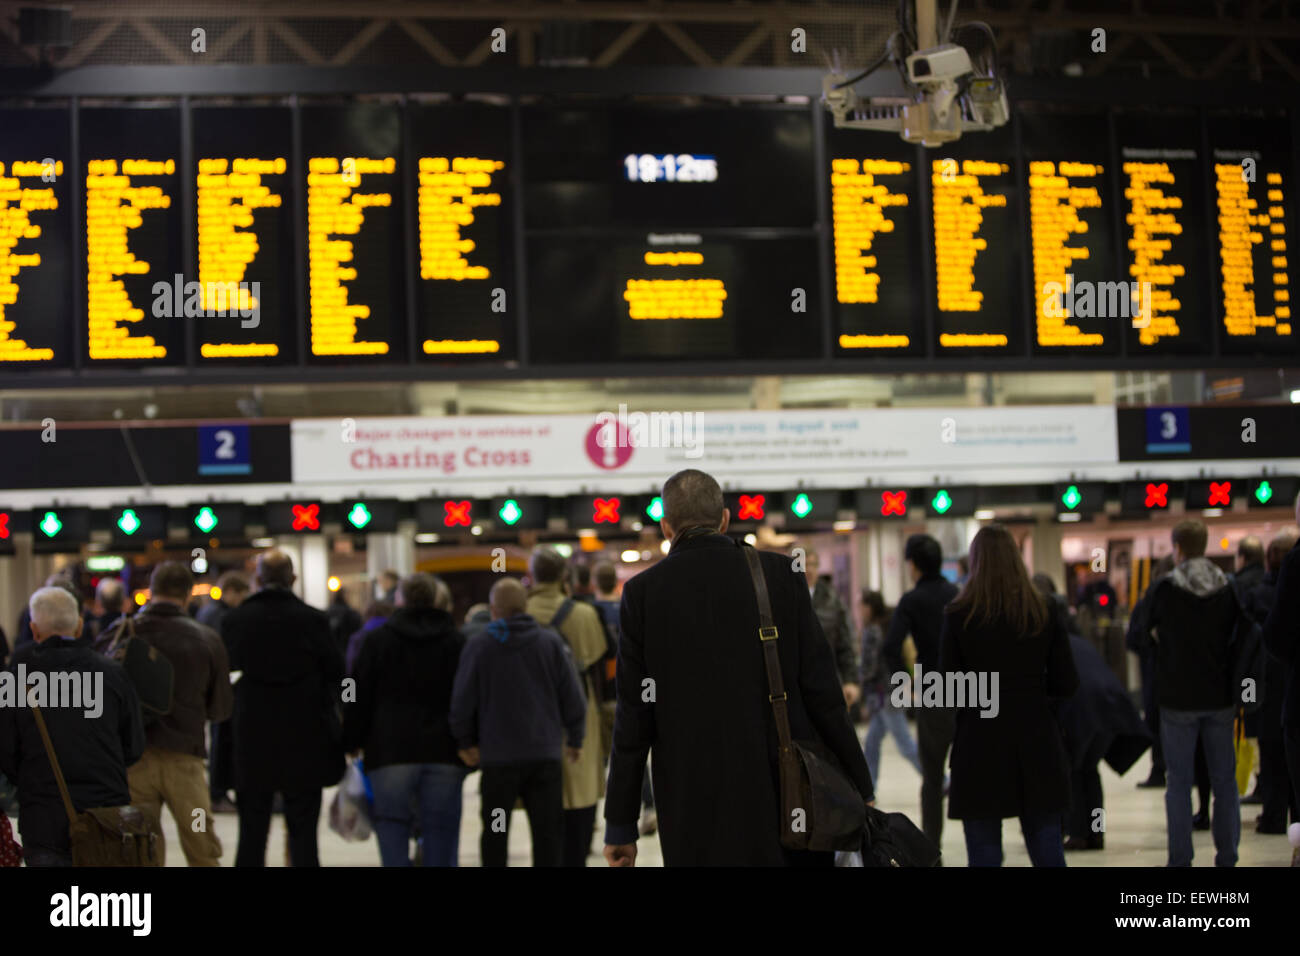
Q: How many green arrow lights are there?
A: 10